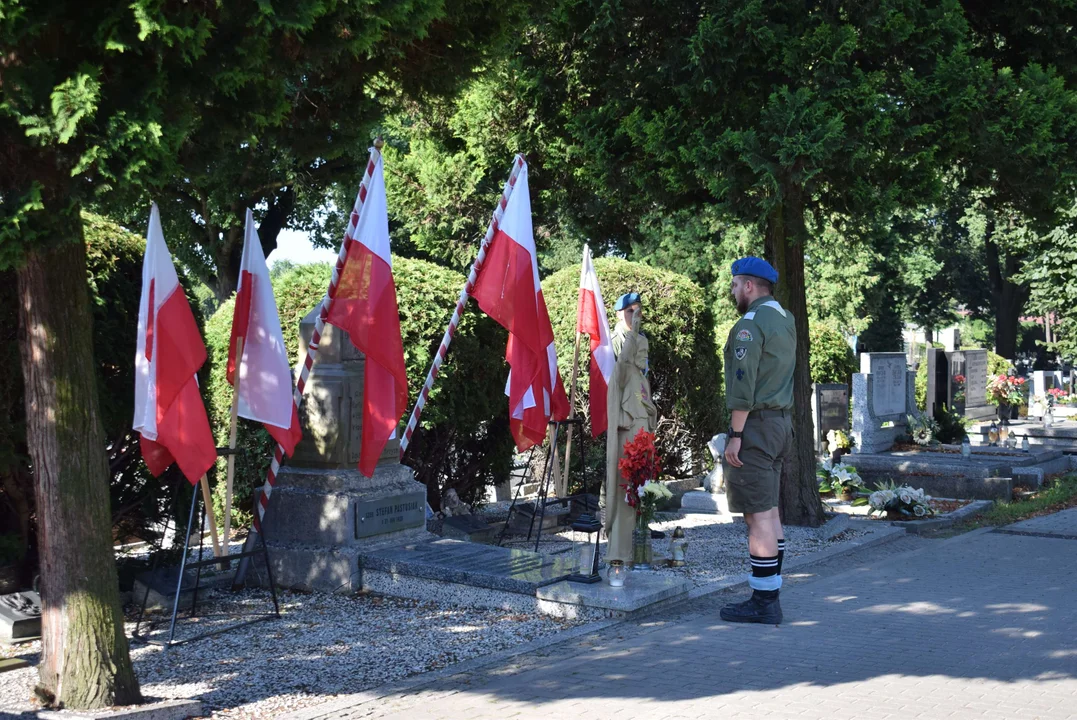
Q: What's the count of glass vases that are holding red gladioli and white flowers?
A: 1